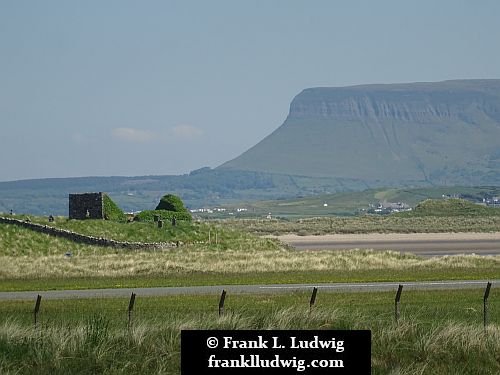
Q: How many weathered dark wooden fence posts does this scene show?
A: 6